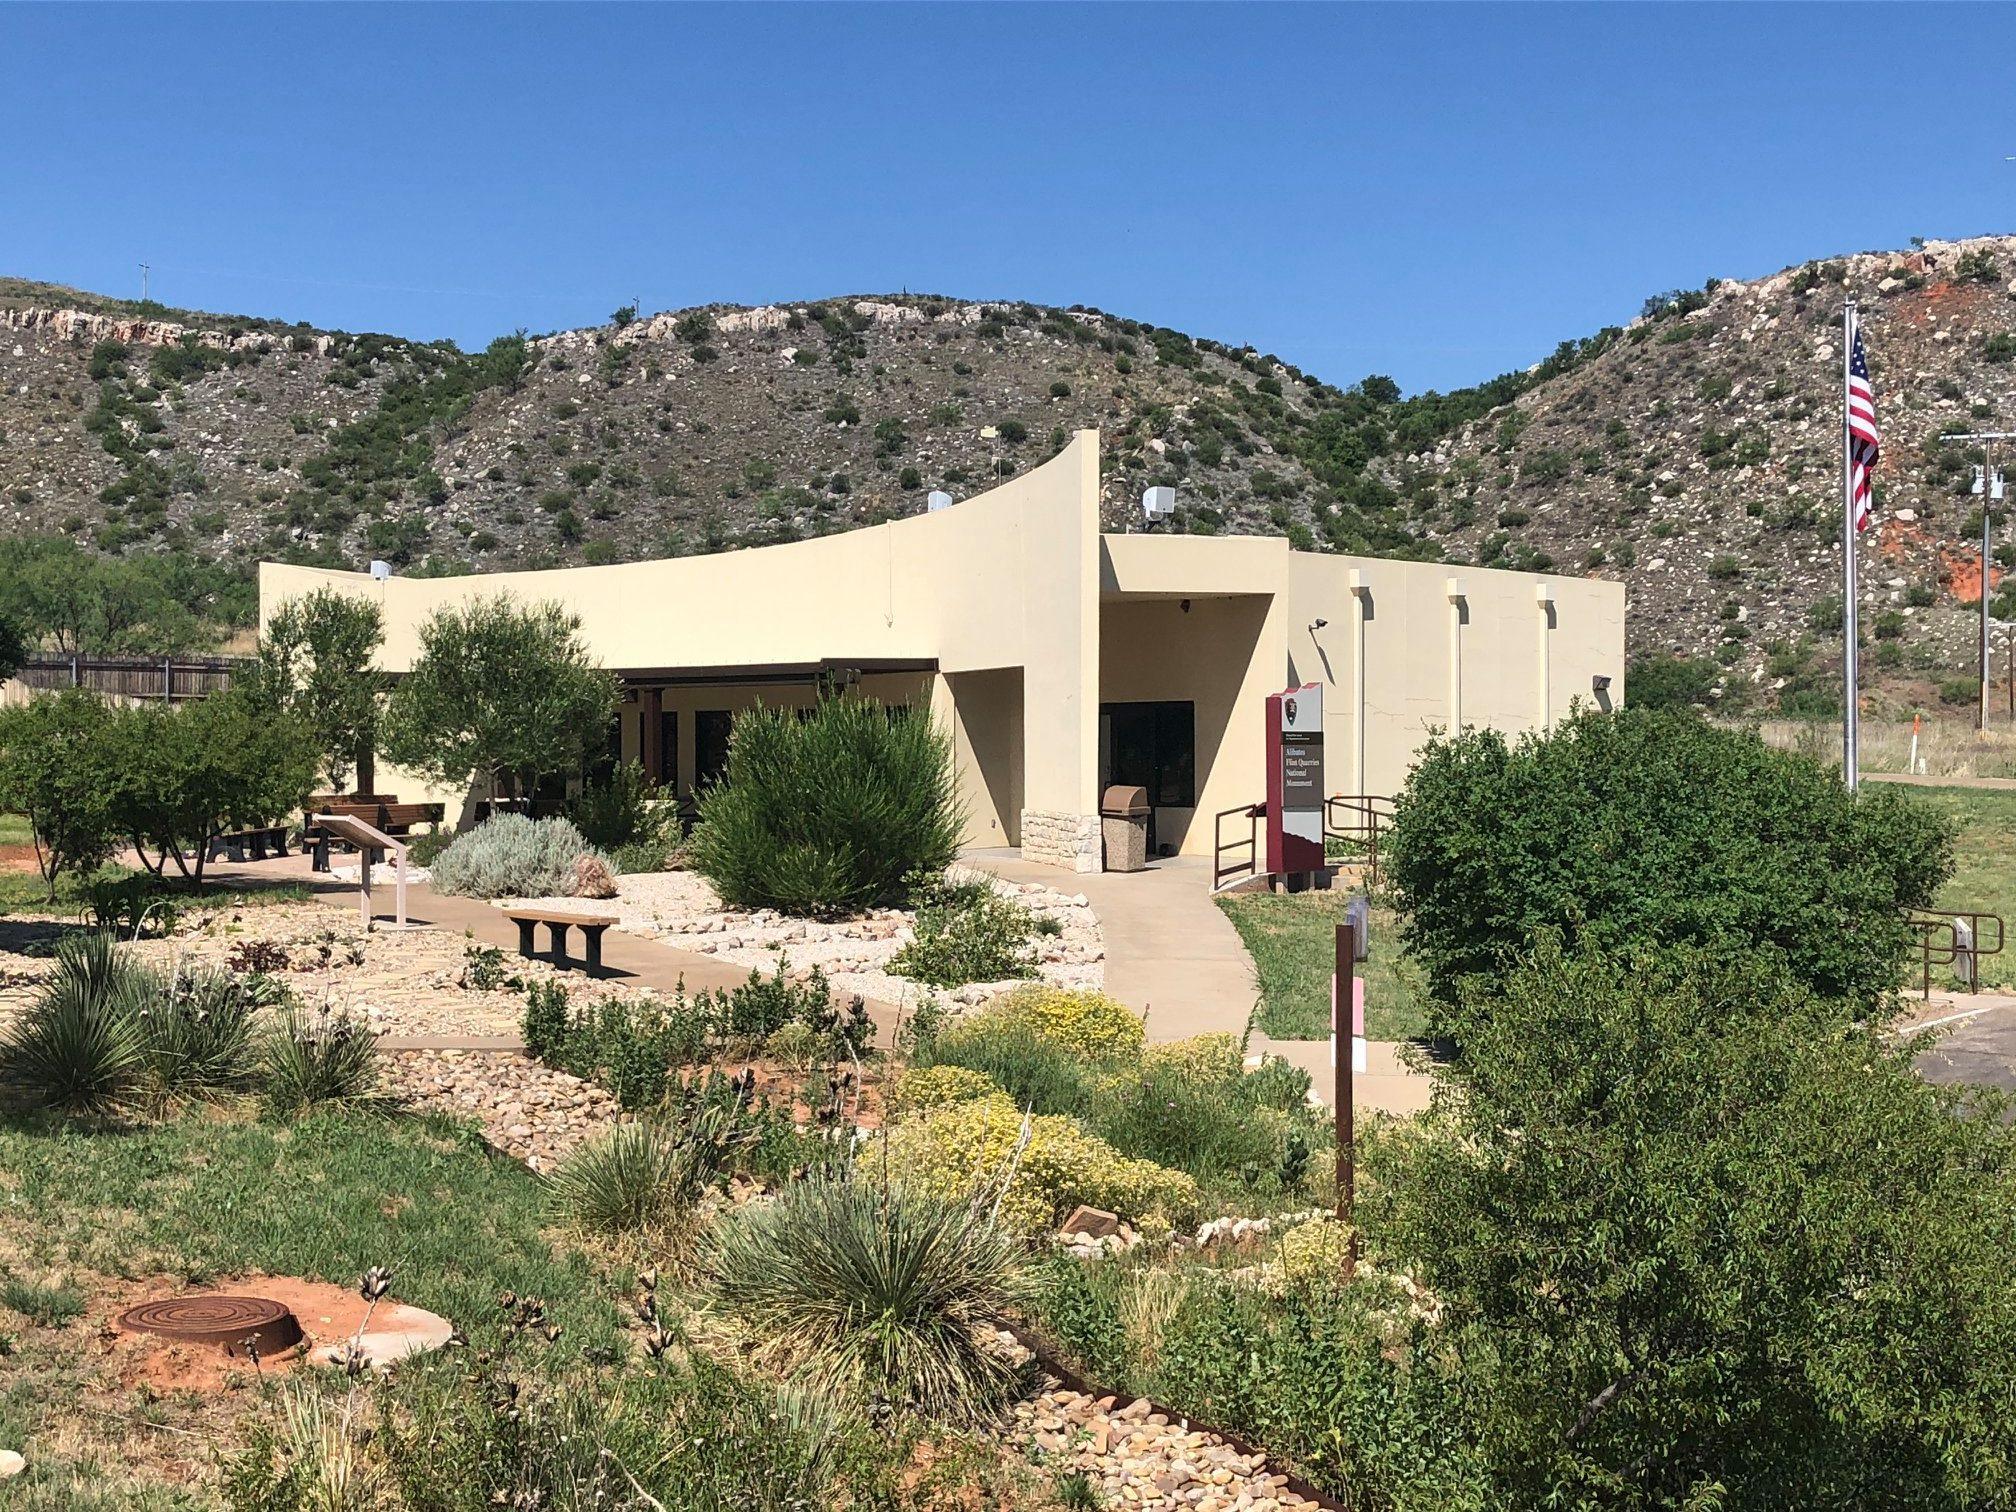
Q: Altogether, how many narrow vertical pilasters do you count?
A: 3